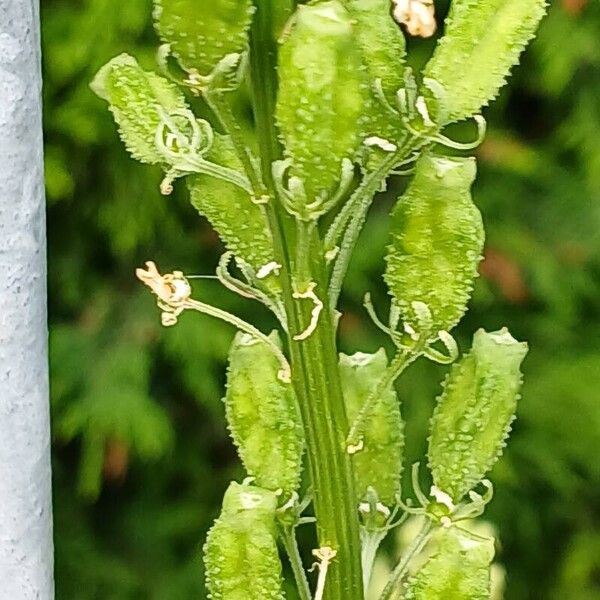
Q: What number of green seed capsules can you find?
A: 12